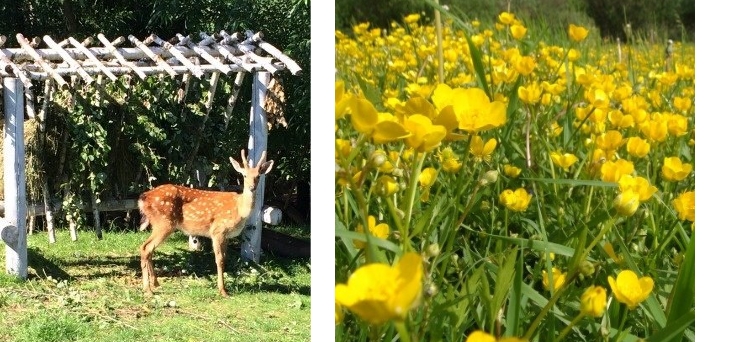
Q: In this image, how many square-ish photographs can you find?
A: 2